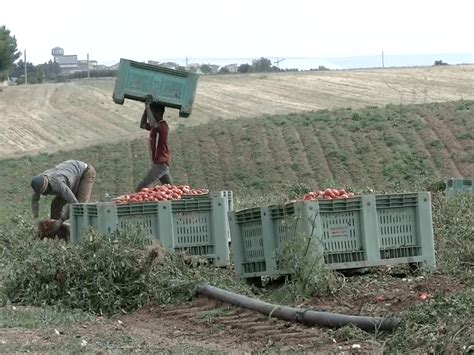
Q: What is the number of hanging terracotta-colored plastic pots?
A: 0